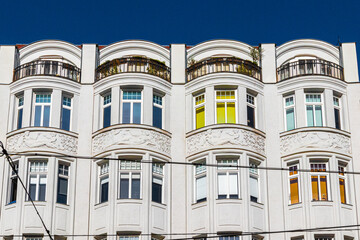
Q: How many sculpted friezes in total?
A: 4